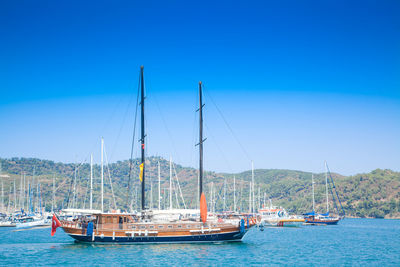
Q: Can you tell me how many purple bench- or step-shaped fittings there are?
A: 0